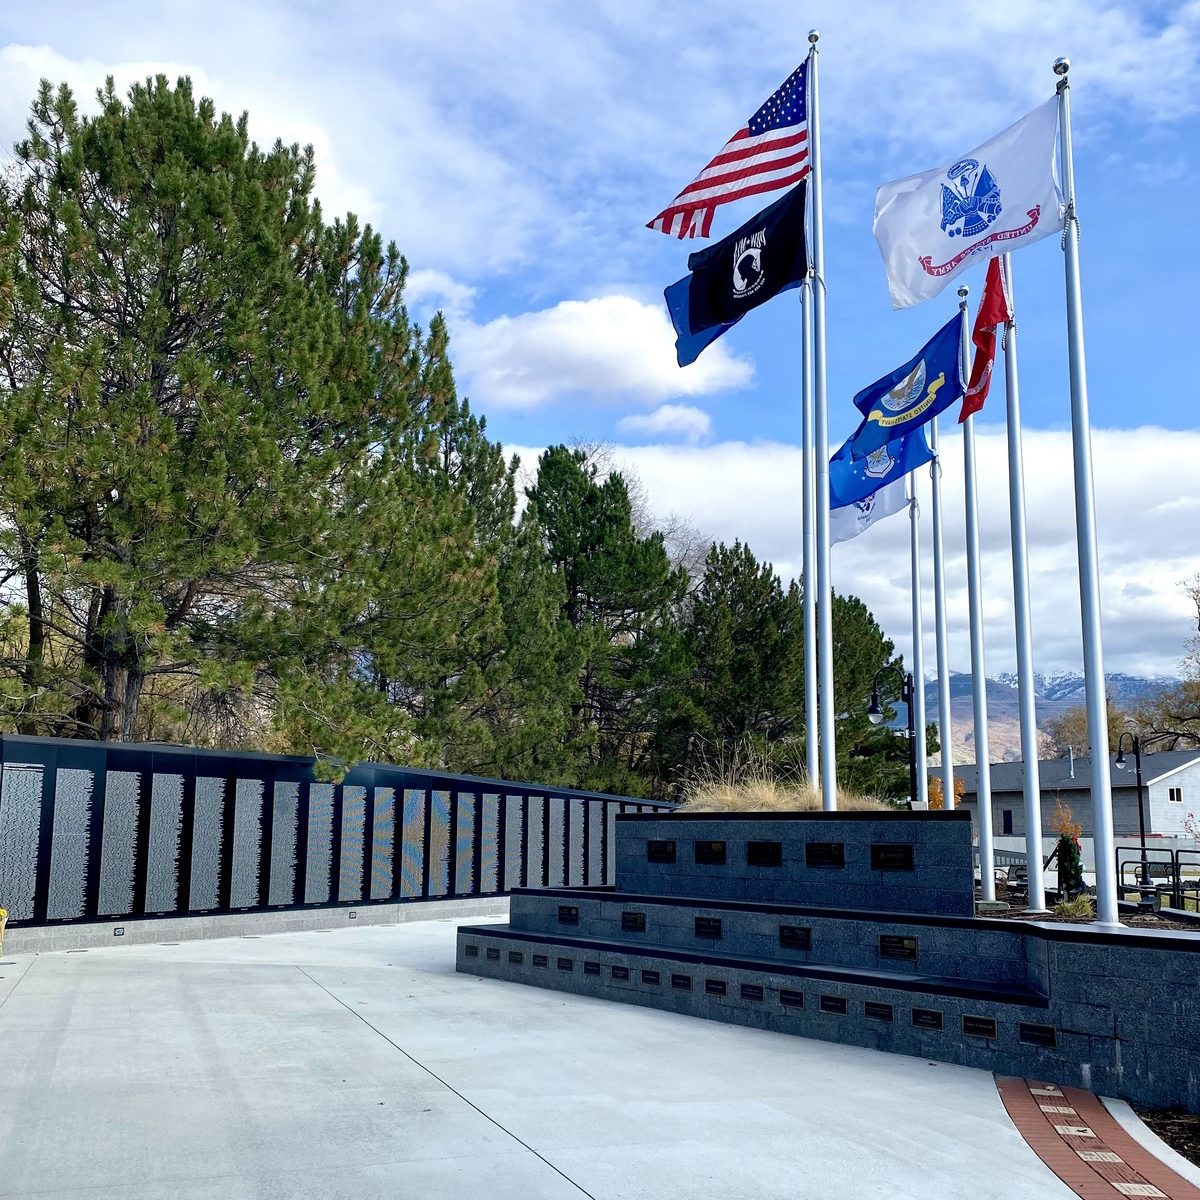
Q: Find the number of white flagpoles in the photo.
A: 7